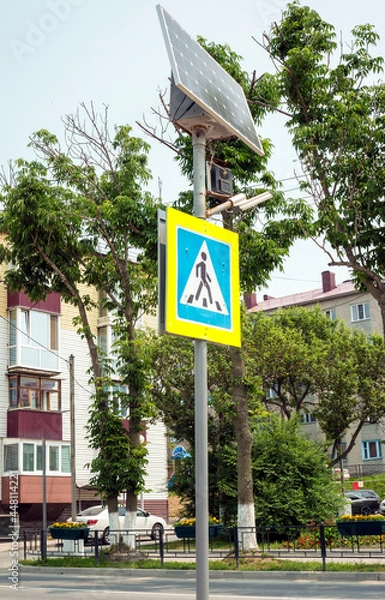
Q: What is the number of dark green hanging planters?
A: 3